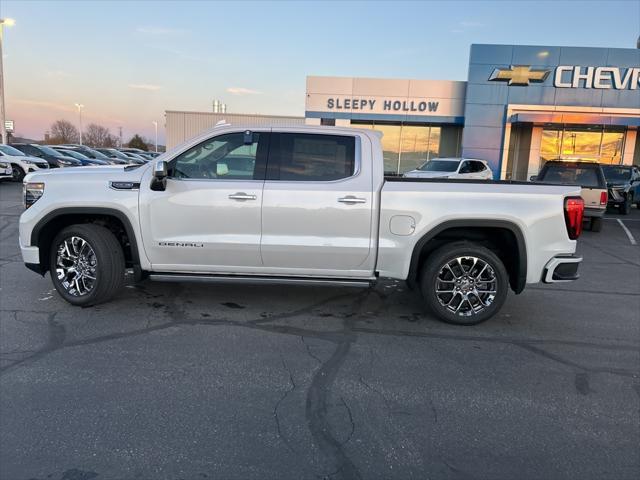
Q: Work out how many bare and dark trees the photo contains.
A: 2